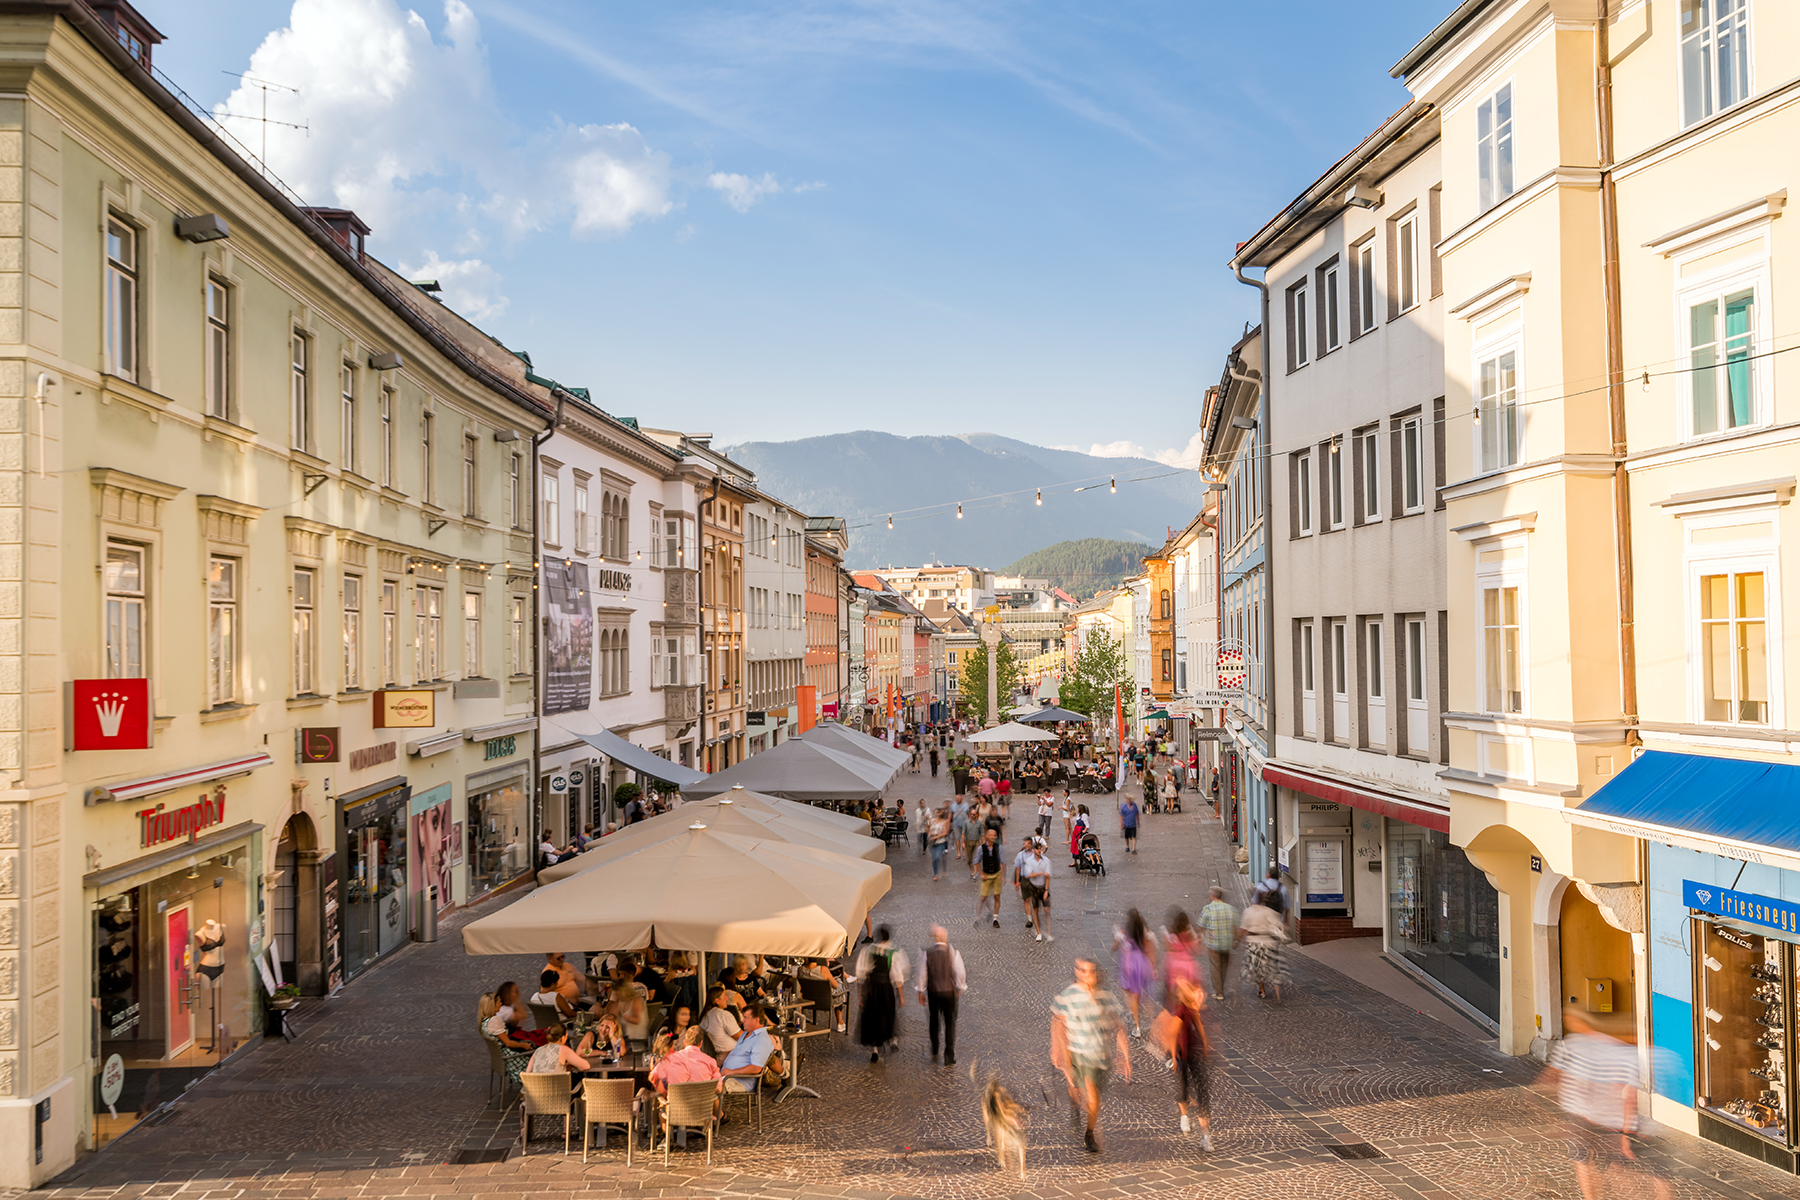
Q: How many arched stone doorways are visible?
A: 2